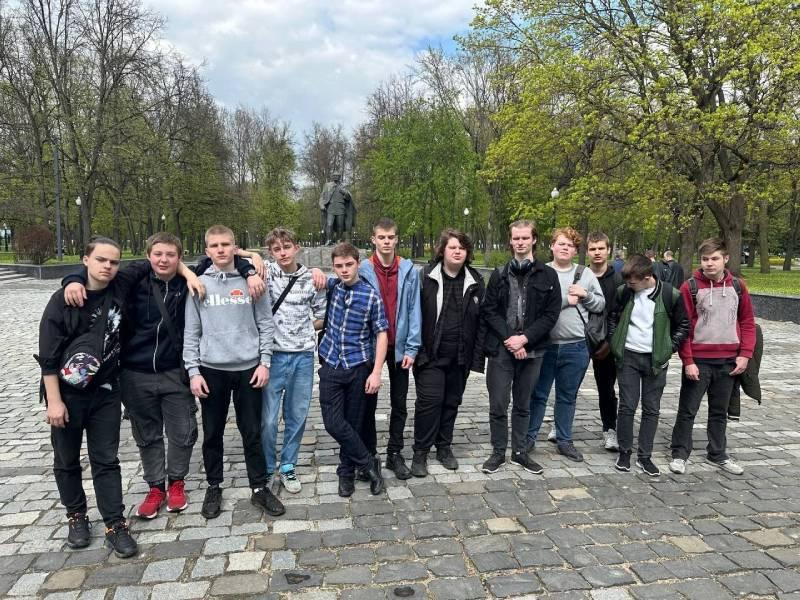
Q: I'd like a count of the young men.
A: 12